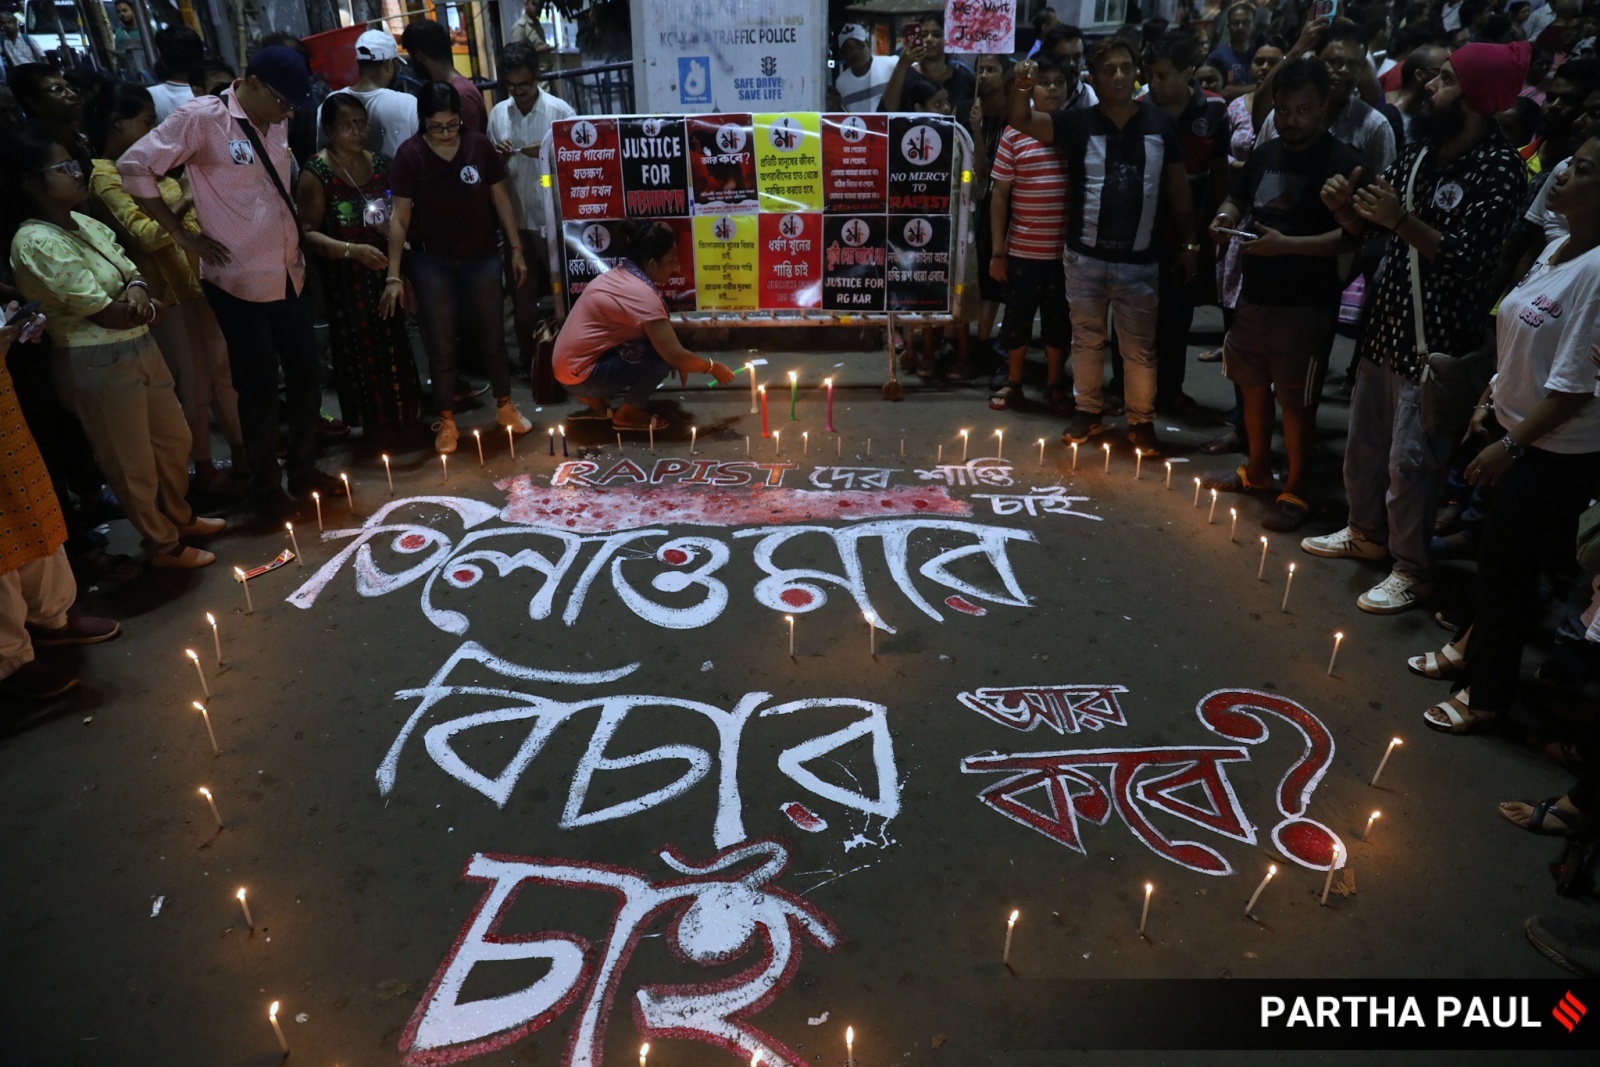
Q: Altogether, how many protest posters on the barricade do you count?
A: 12